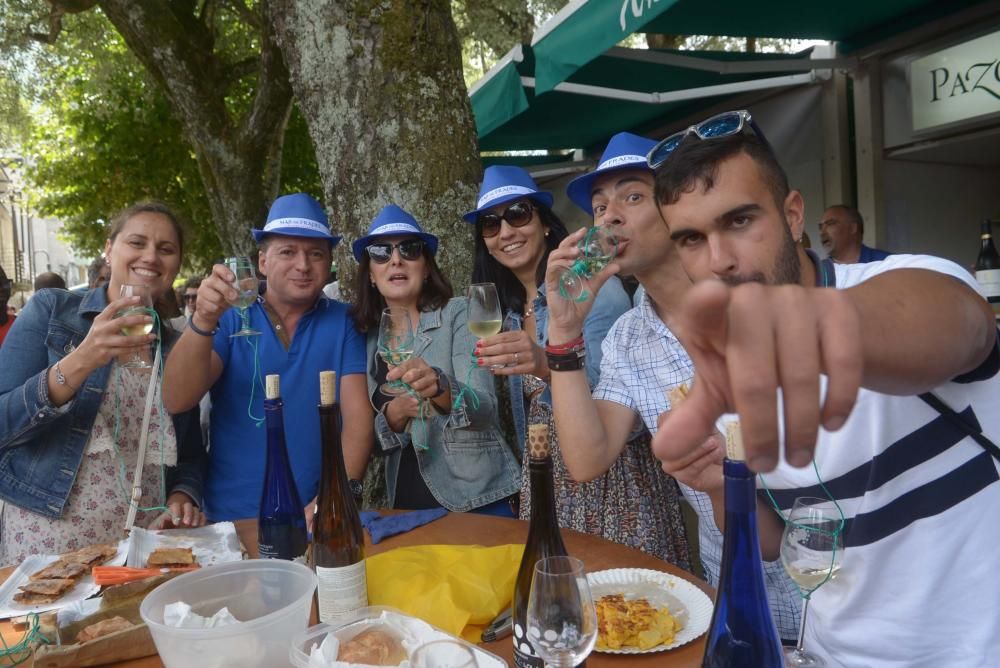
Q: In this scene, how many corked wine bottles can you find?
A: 4